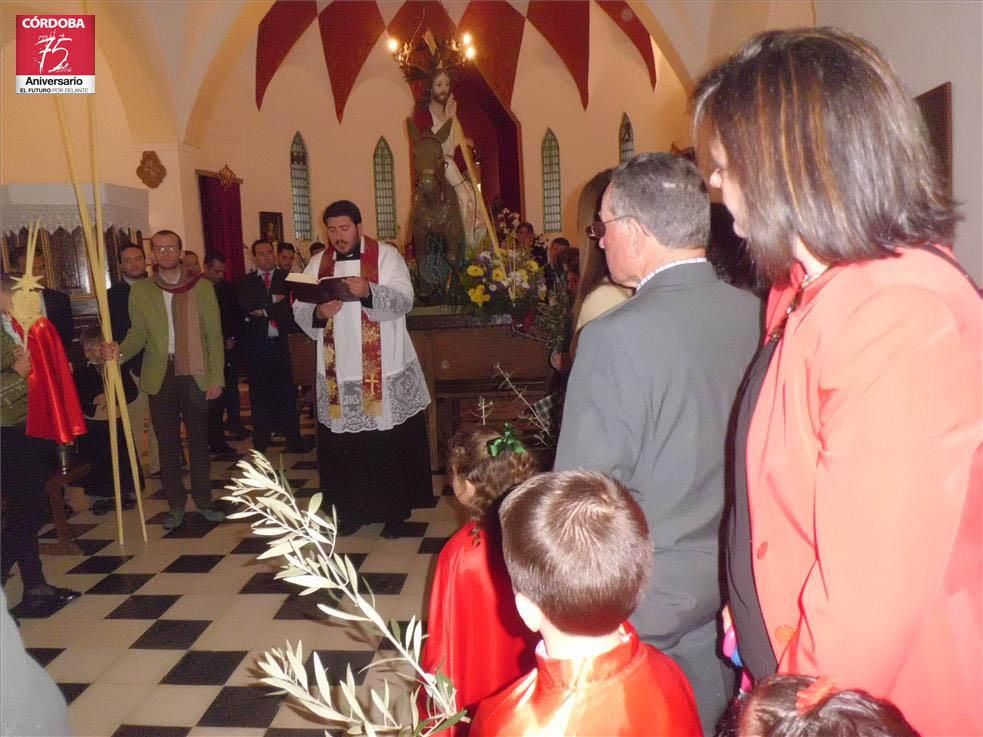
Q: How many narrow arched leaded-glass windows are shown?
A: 4